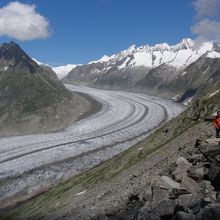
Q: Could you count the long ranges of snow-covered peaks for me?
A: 1